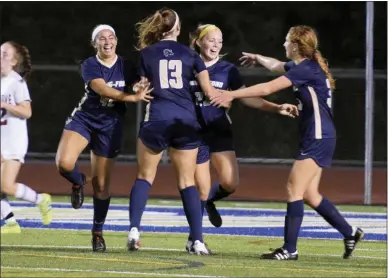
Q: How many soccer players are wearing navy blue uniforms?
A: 4